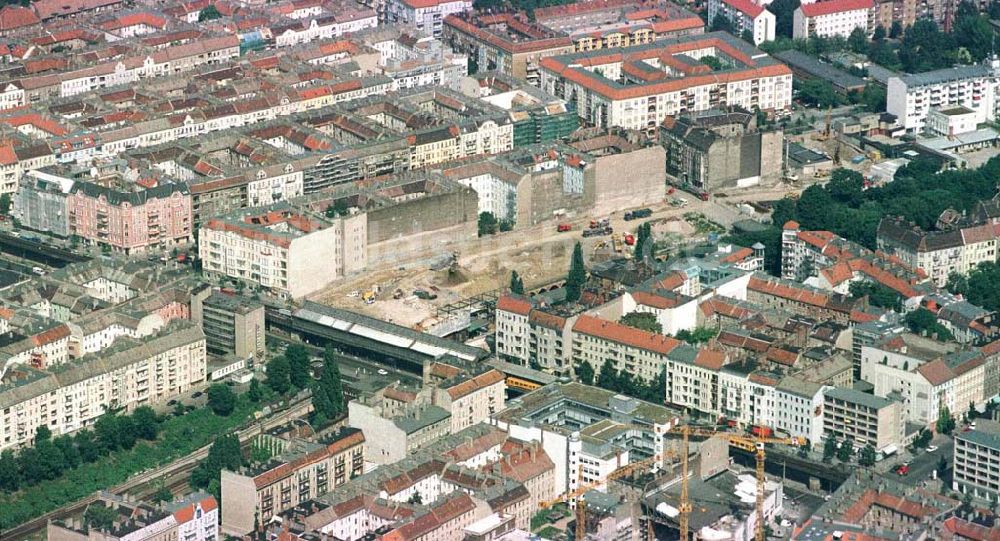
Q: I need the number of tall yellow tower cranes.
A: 3